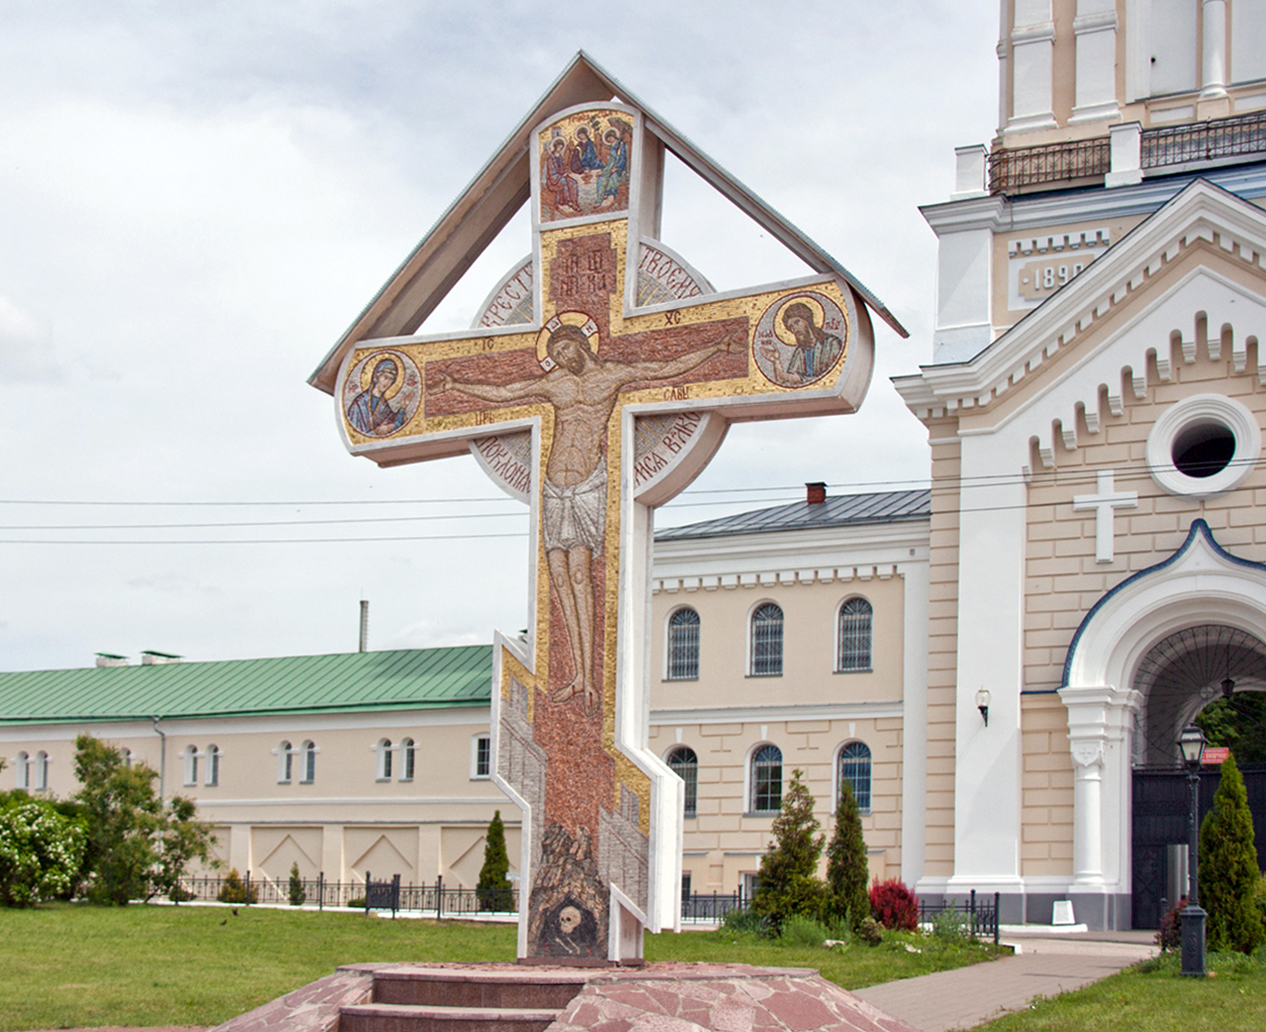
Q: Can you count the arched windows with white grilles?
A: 6